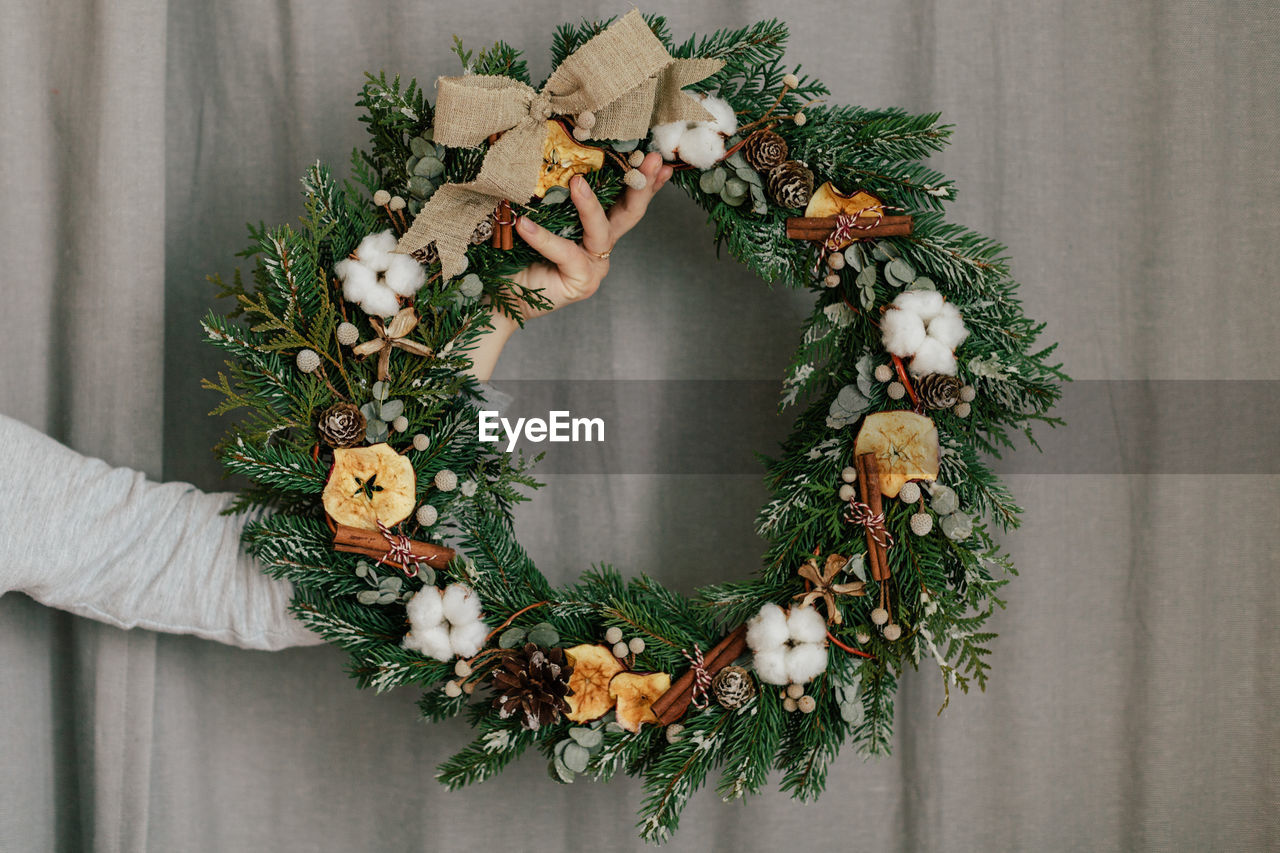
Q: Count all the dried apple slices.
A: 6